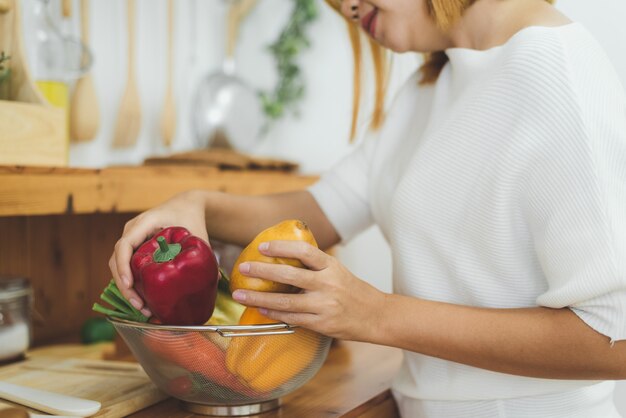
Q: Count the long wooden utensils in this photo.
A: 3